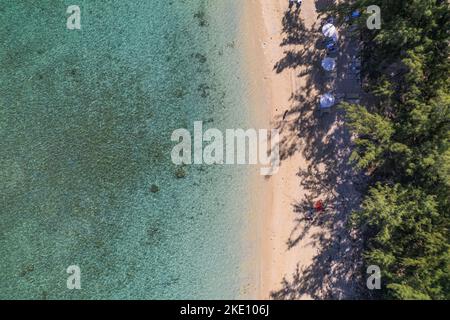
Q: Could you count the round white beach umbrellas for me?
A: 3